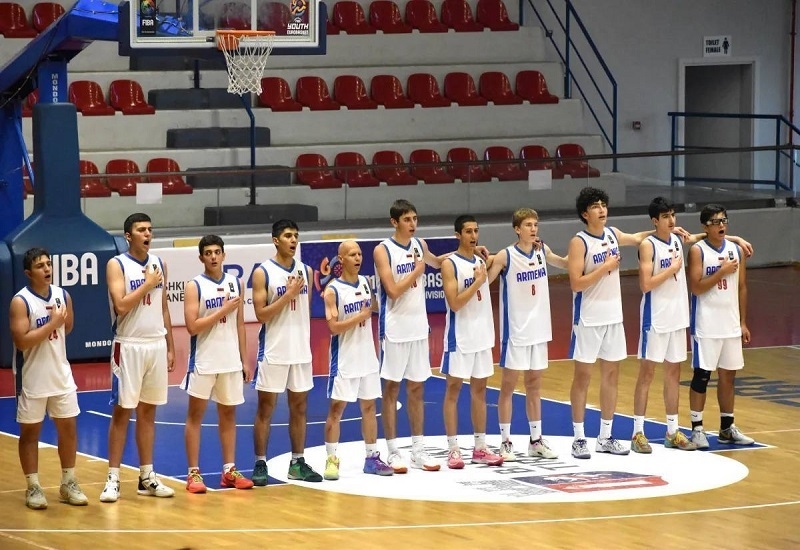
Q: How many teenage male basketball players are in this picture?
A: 11